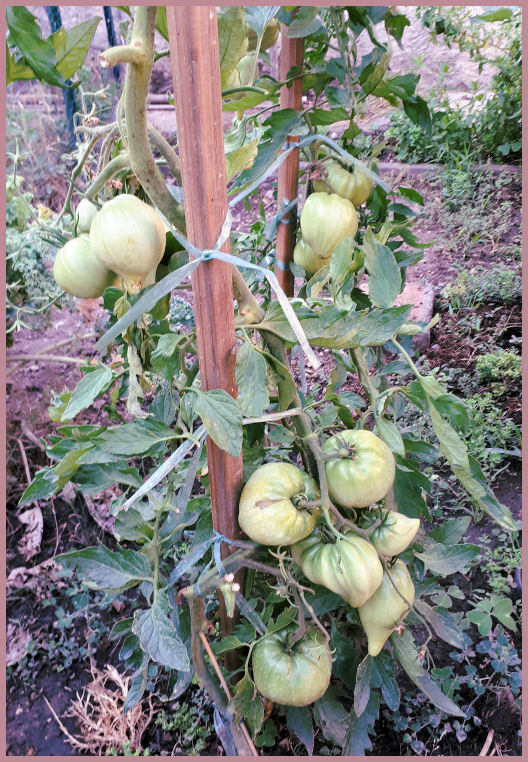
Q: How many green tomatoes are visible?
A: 12